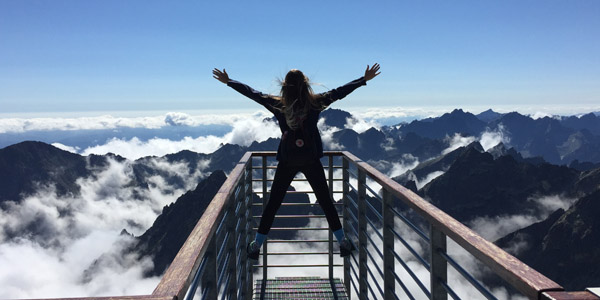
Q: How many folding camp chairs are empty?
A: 0